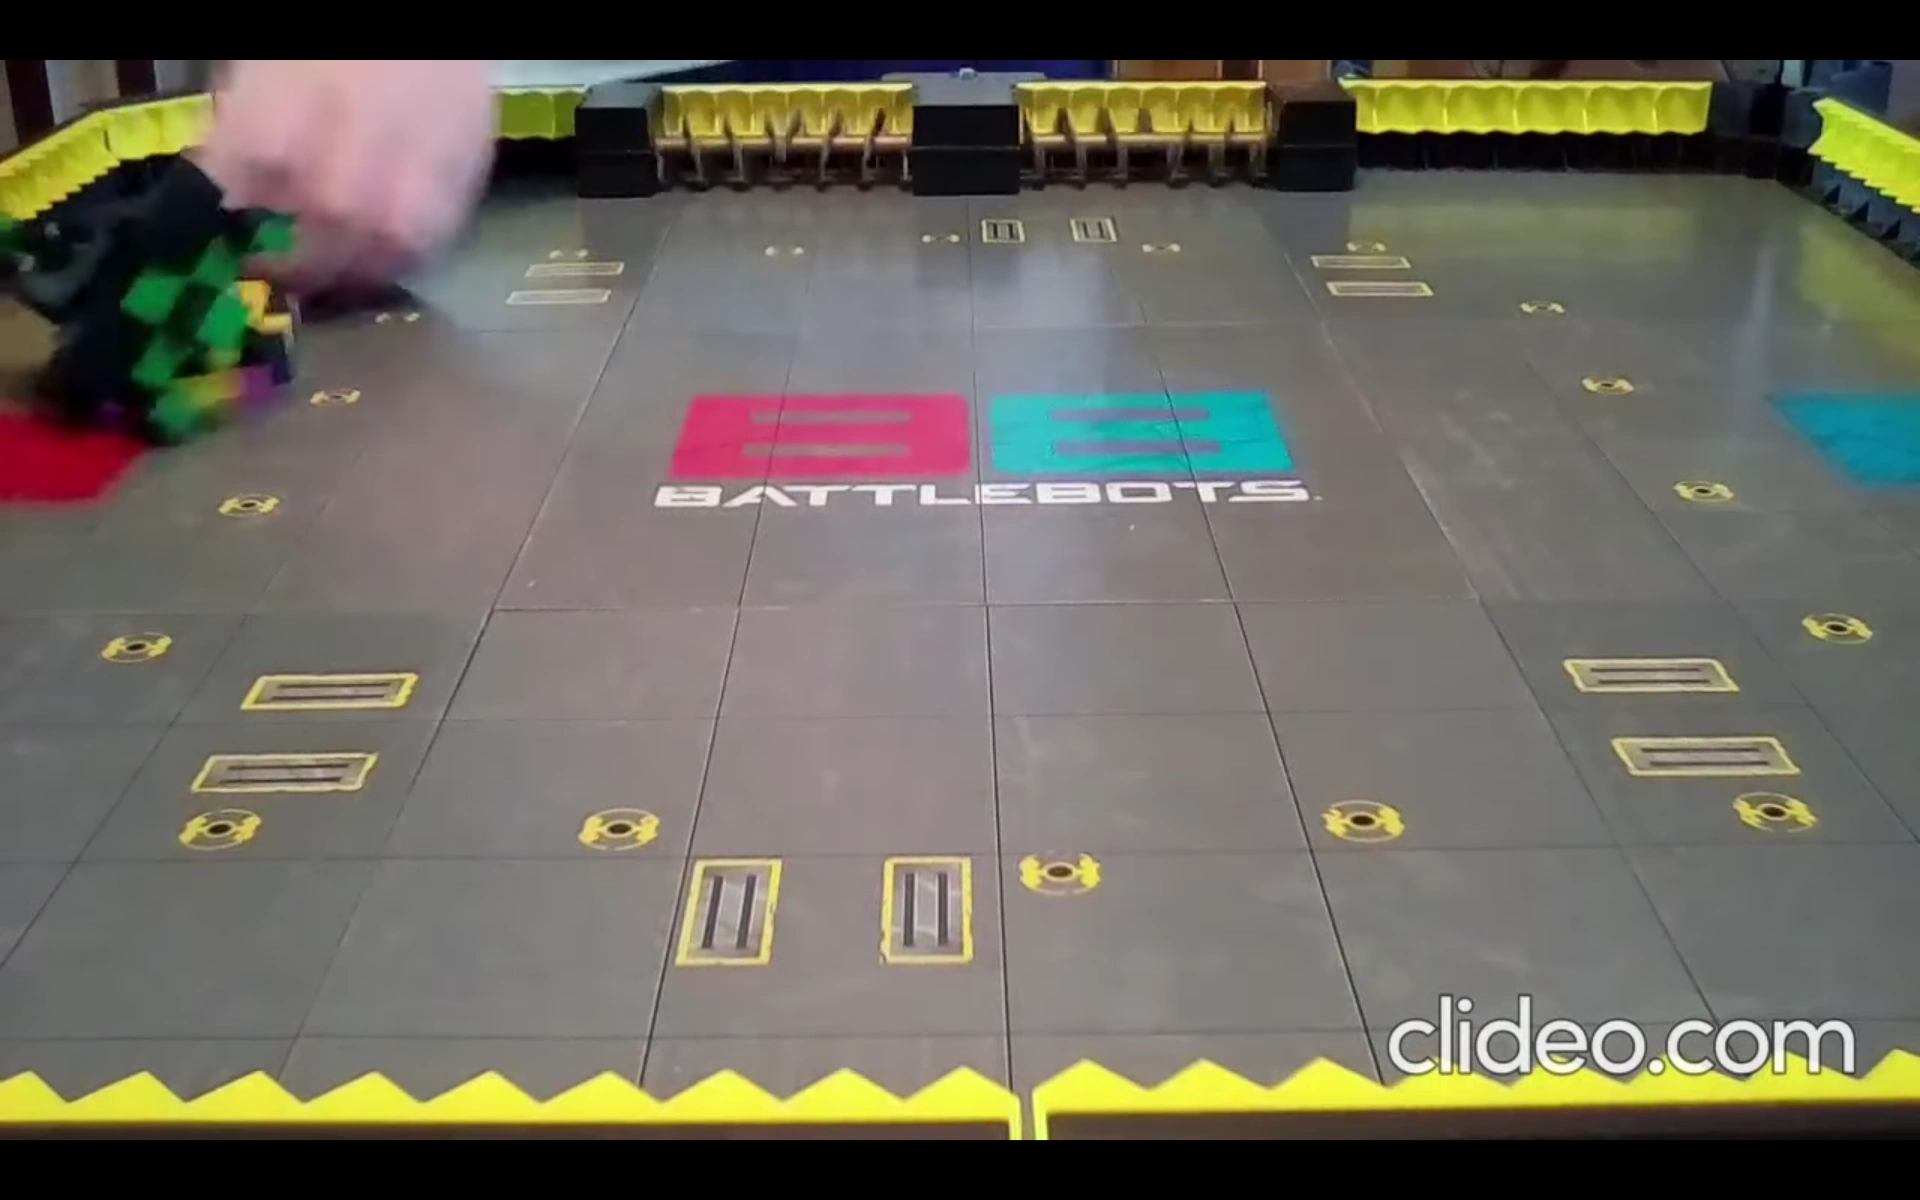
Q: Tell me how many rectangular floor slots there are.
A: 12